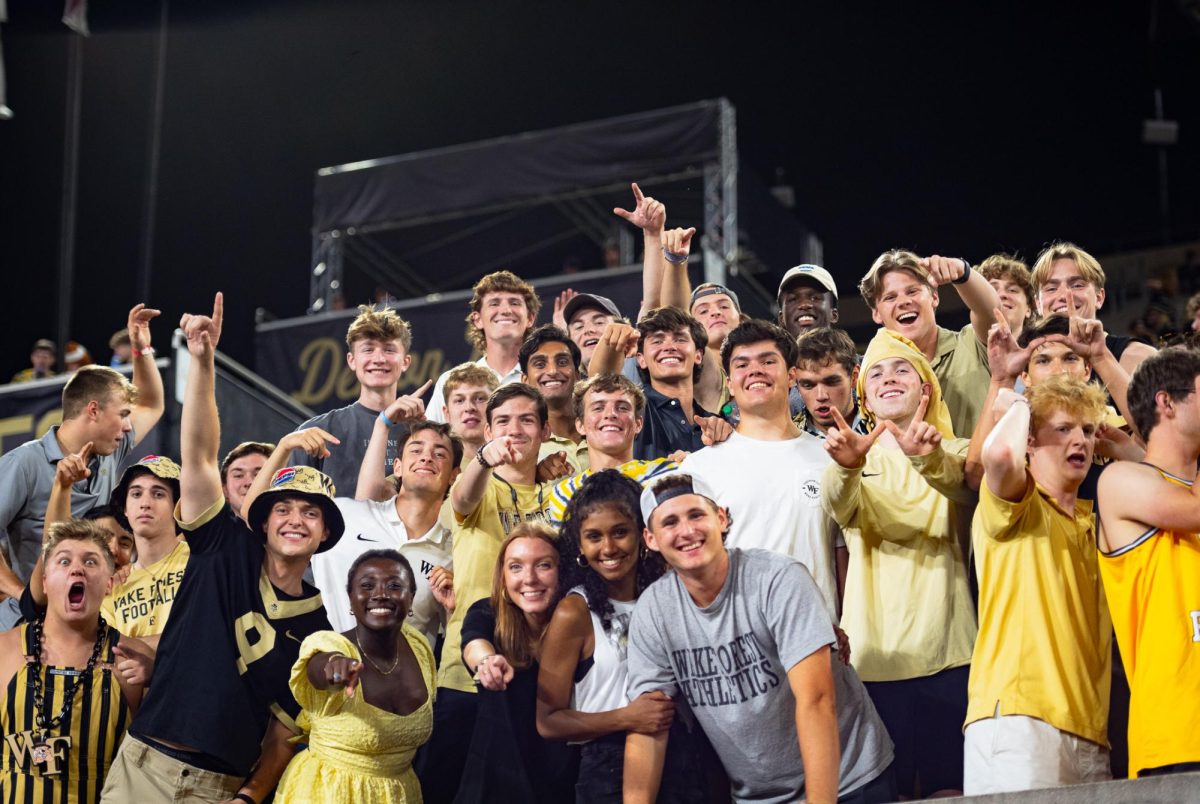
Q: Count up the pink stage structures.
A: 0